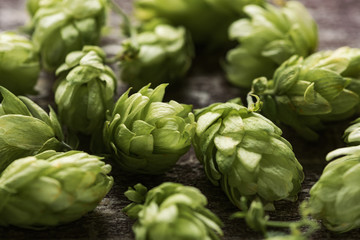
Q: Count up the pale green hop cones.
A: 14